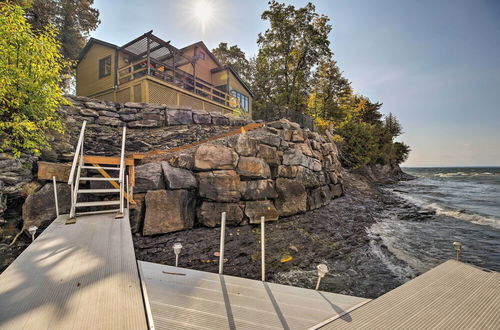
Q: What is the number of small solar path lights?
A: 4